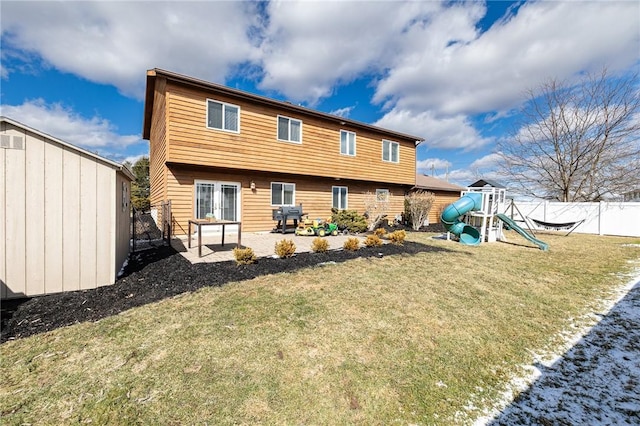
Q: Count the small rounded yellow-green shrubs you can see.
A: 7